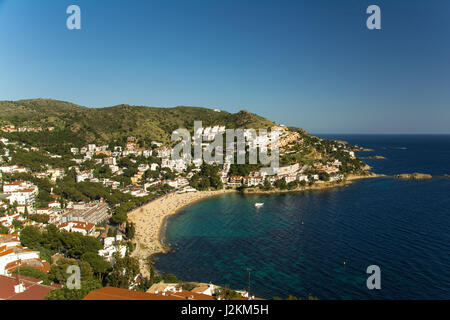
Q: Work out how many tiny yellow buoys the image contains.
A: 2